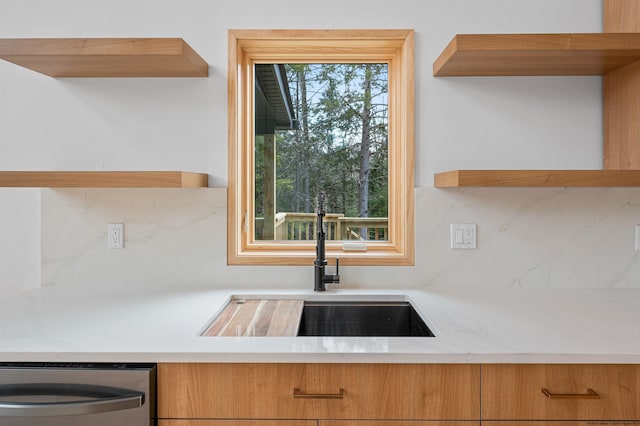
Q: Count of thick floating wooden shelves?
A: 4